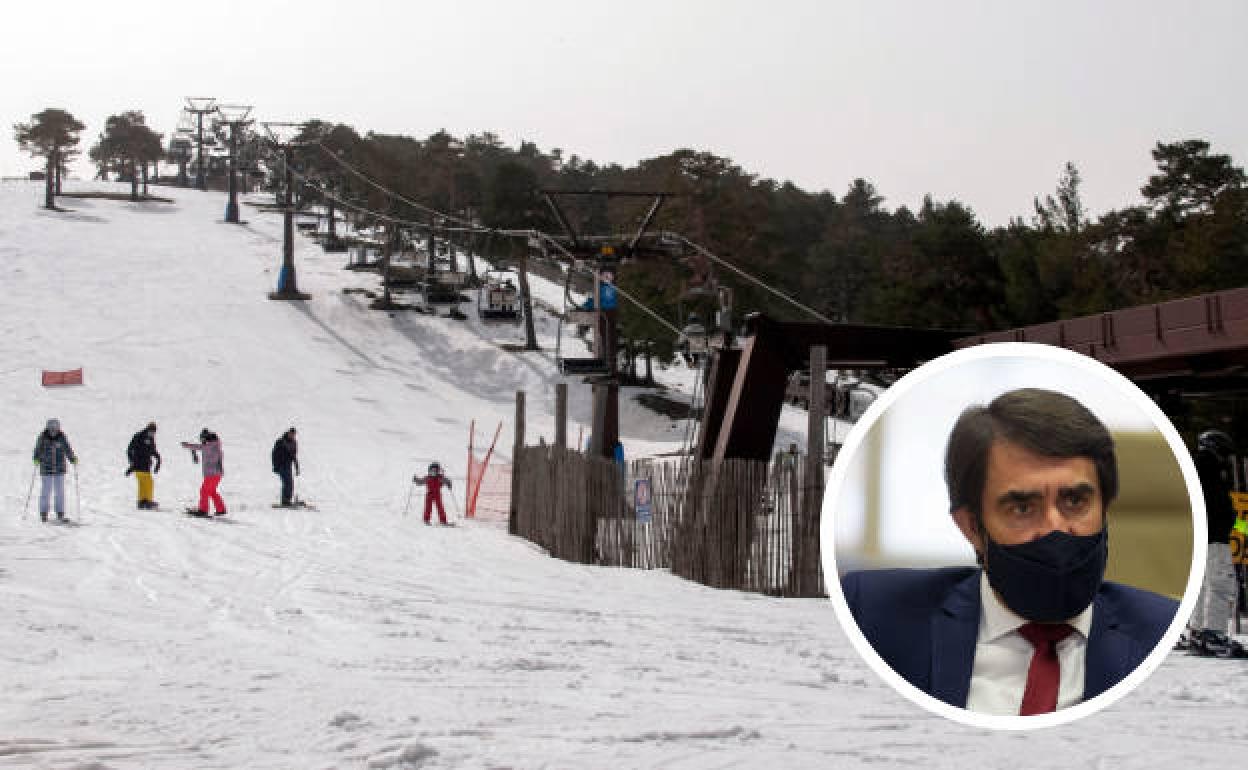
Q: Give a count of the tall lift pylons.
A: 4